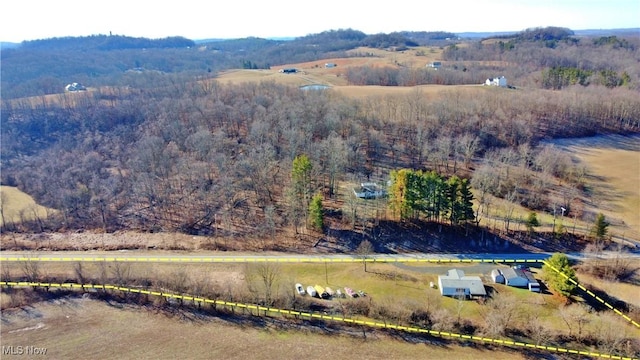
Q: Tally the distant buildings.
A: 5